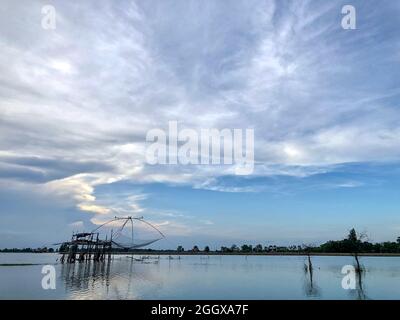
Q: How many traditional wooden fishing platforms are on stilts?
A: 1